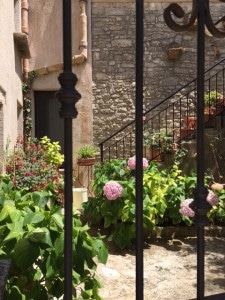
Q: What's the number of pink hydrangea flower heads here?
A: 4